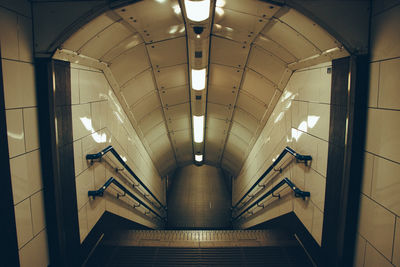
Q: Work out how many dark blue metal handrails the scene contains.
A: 4